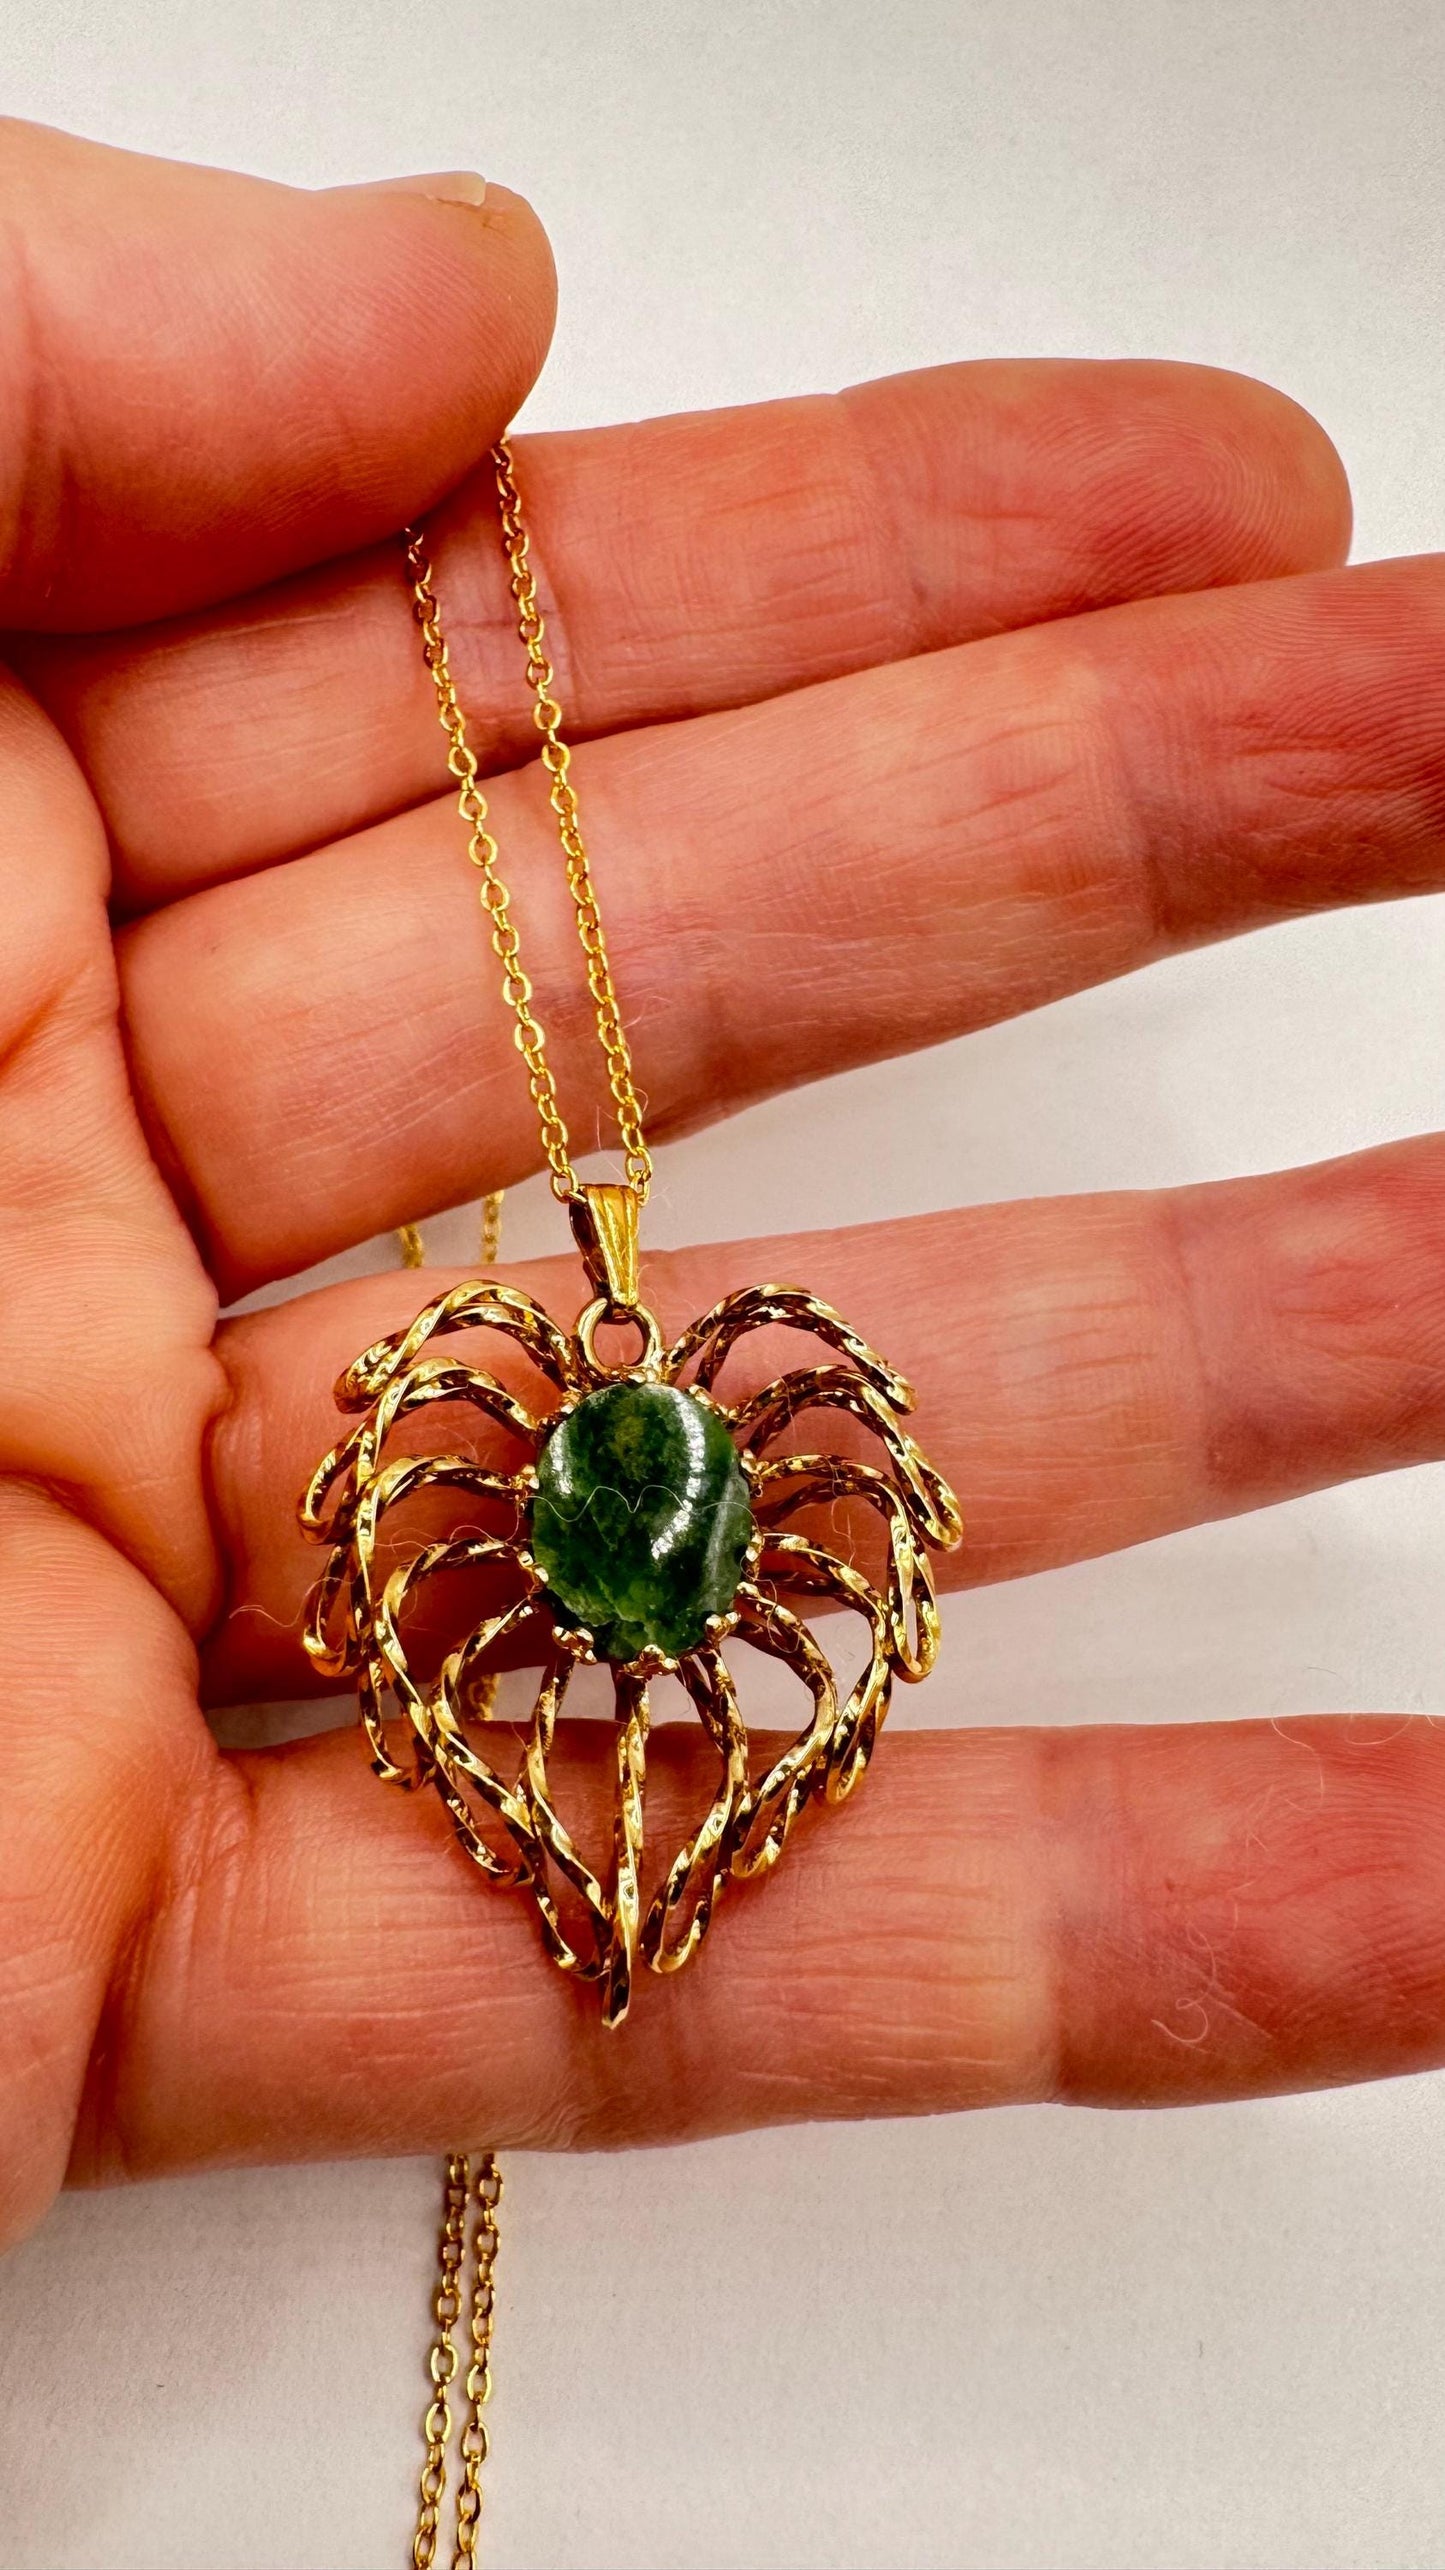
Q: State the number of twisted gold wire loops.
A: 13